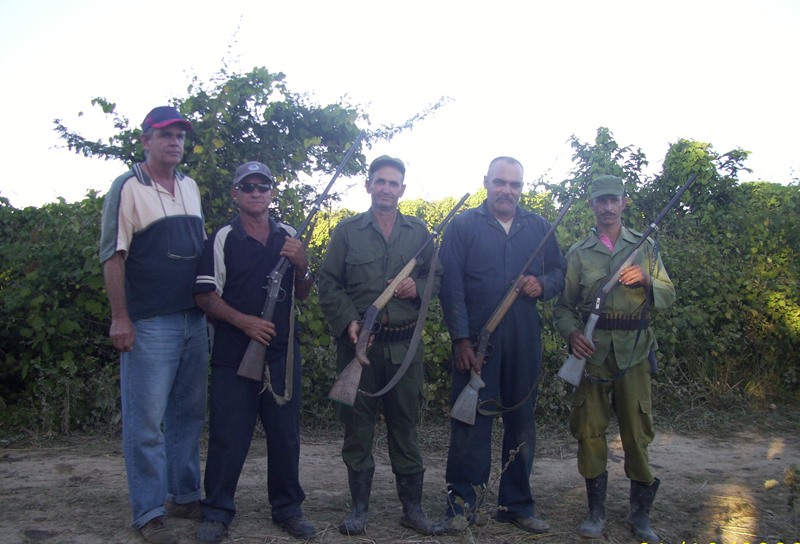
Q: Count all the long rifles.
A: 4